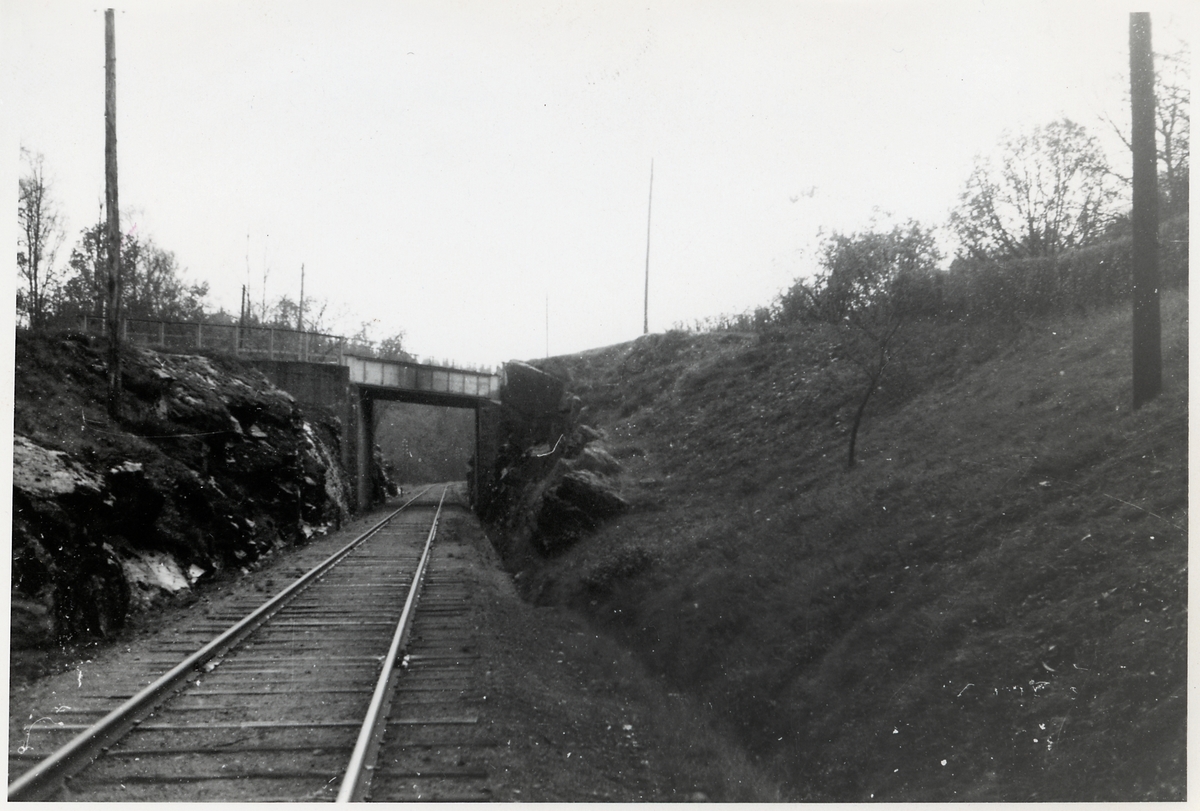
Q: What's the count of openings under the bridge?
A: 1